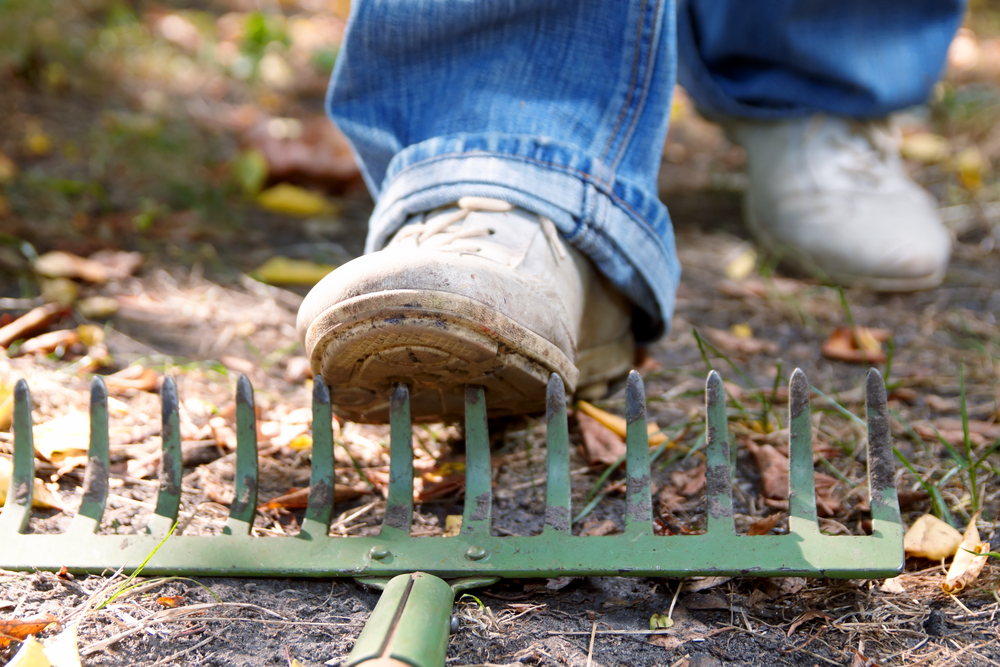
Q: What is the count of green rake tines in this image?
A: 12